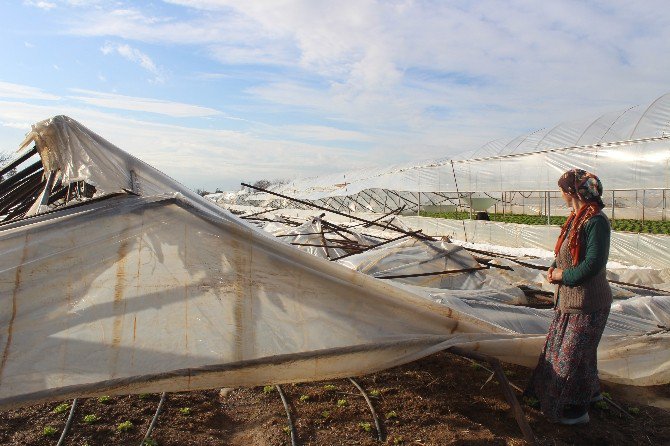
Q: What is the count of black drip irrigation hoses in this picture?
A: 4